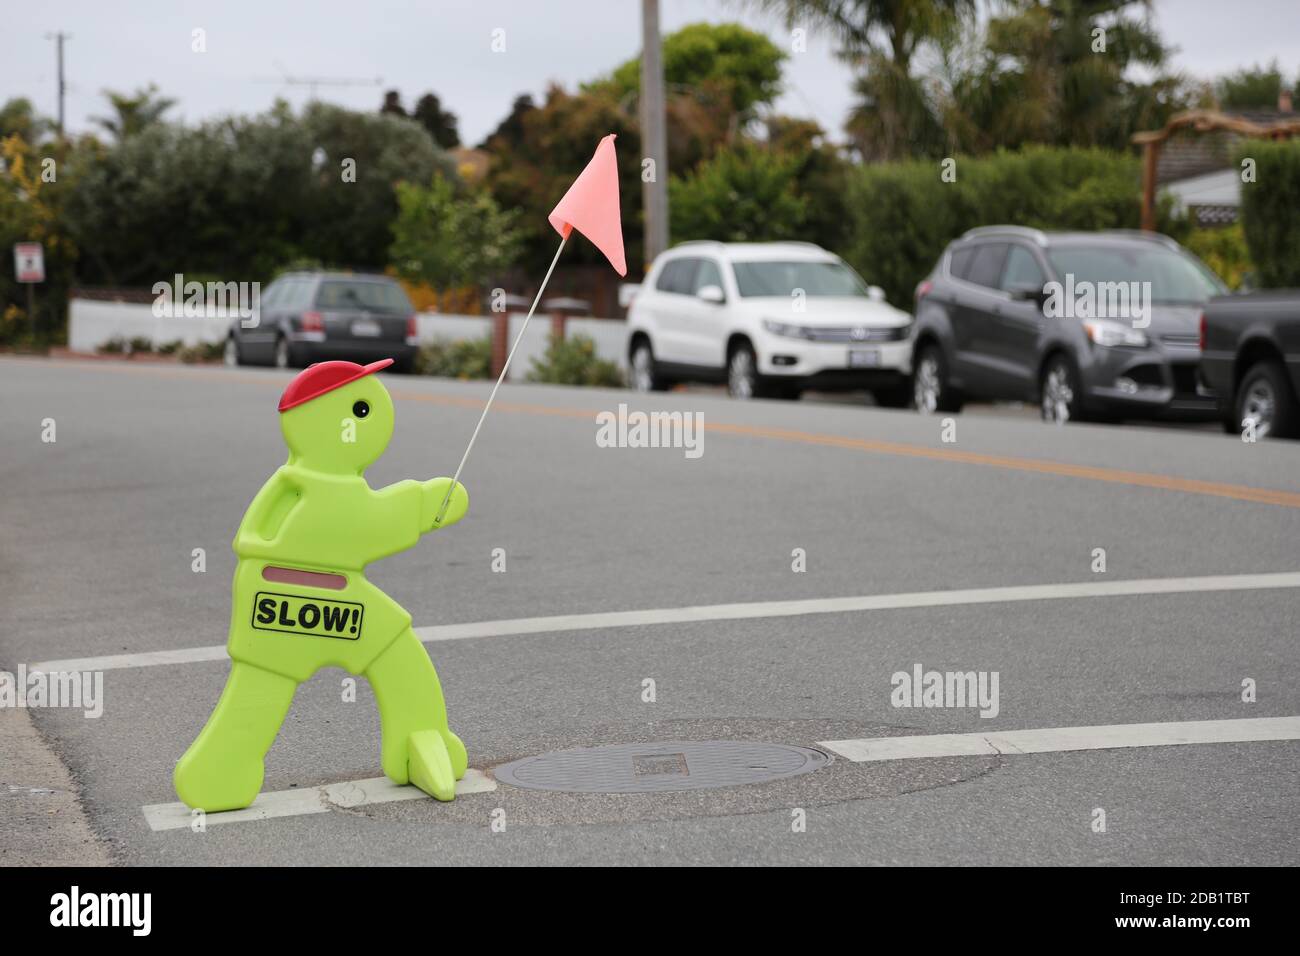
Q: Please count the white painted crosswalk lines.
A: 2